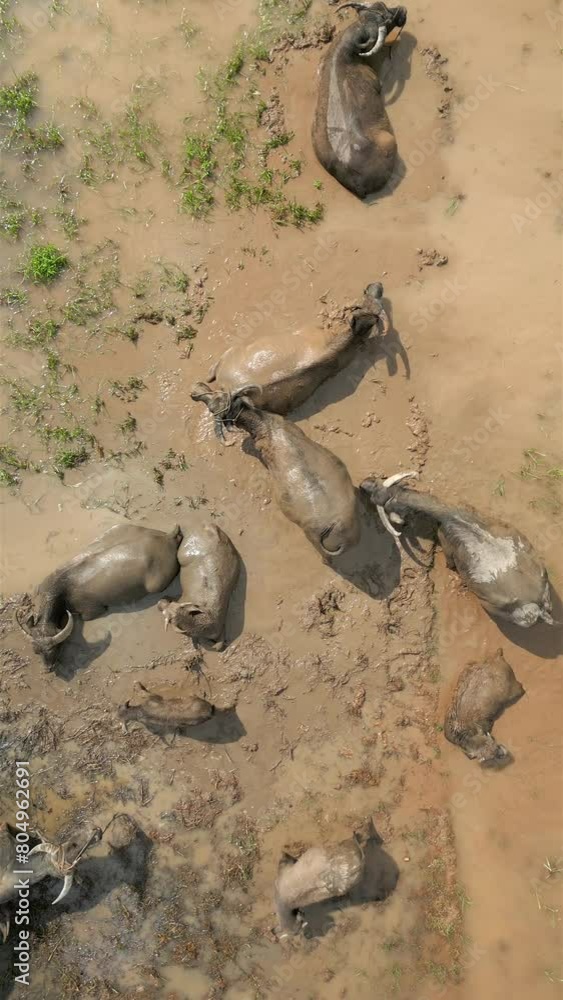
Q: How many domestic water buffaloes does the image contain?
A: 10